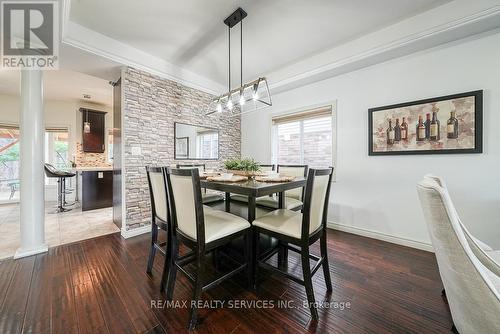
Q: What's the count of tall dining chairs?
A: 6